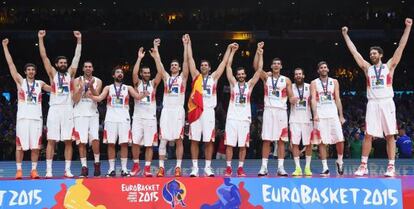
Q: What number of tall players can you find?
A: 12